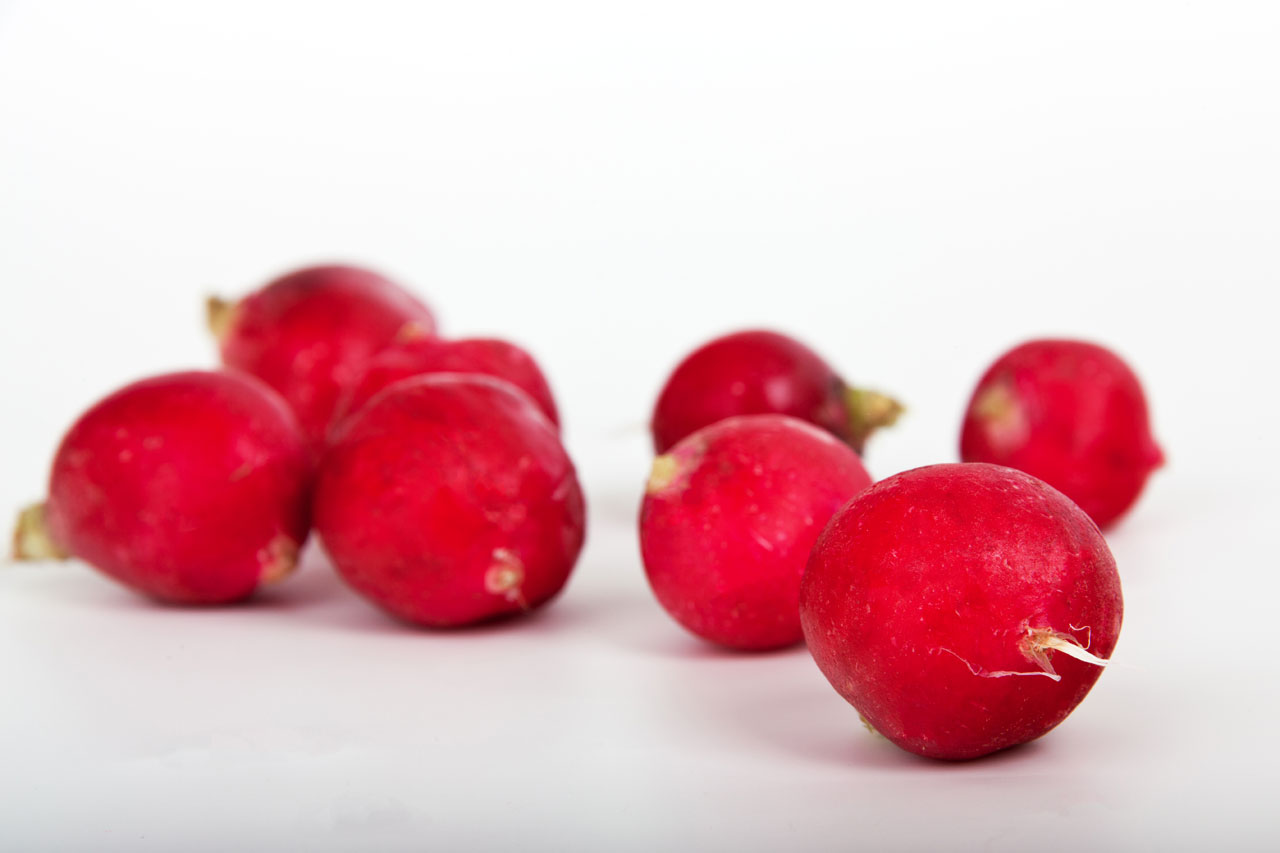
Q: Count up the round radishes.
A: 8